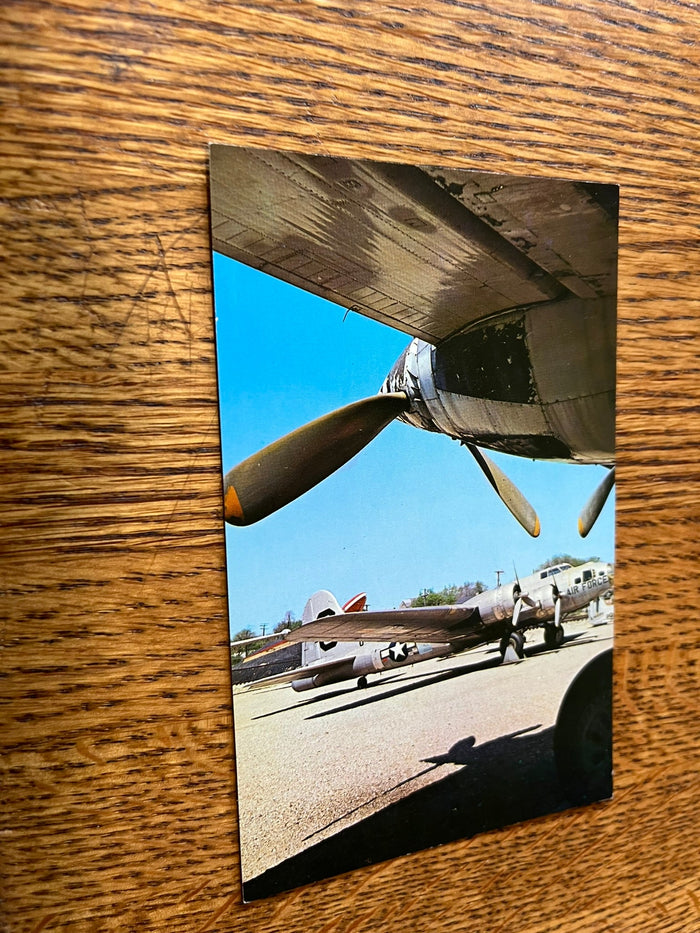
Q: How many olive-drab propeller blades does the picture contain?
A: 3